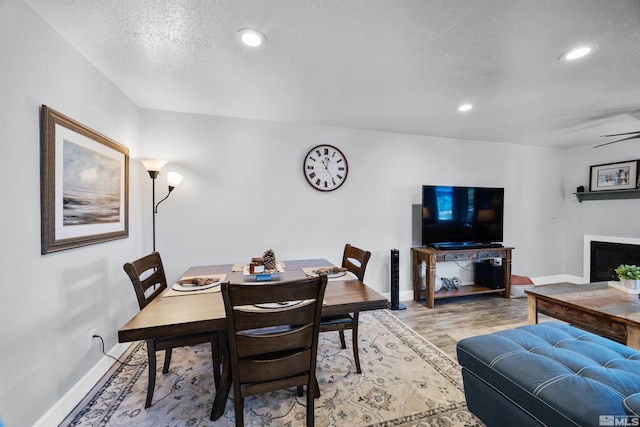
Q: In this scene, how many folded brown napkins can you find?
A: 2